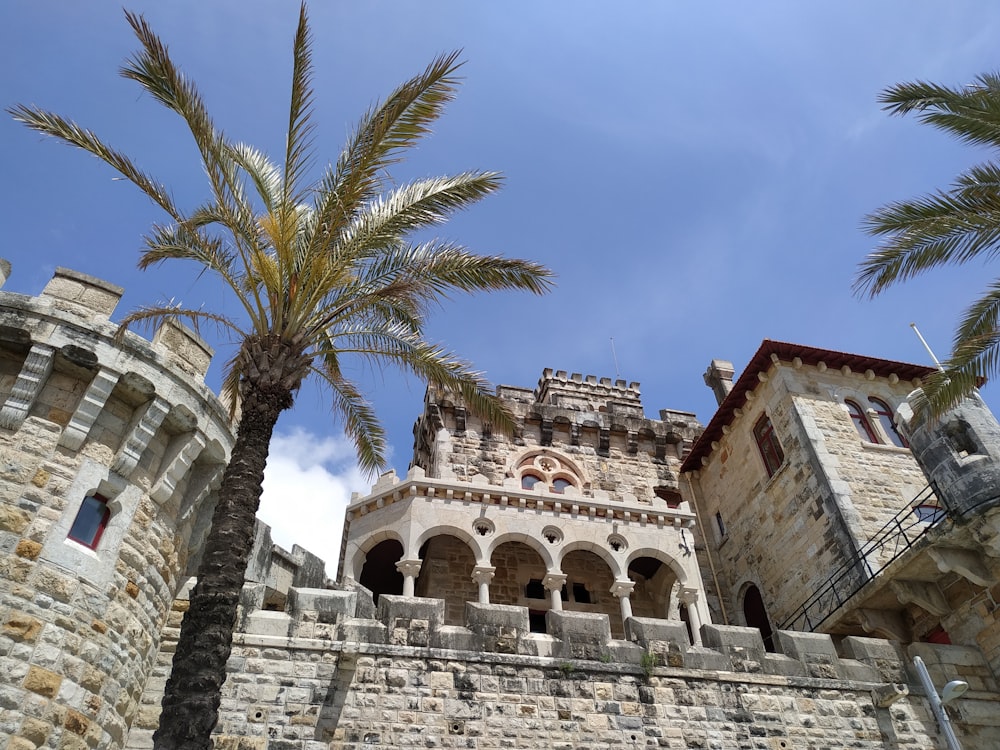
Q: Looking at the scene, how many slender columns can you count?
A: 5